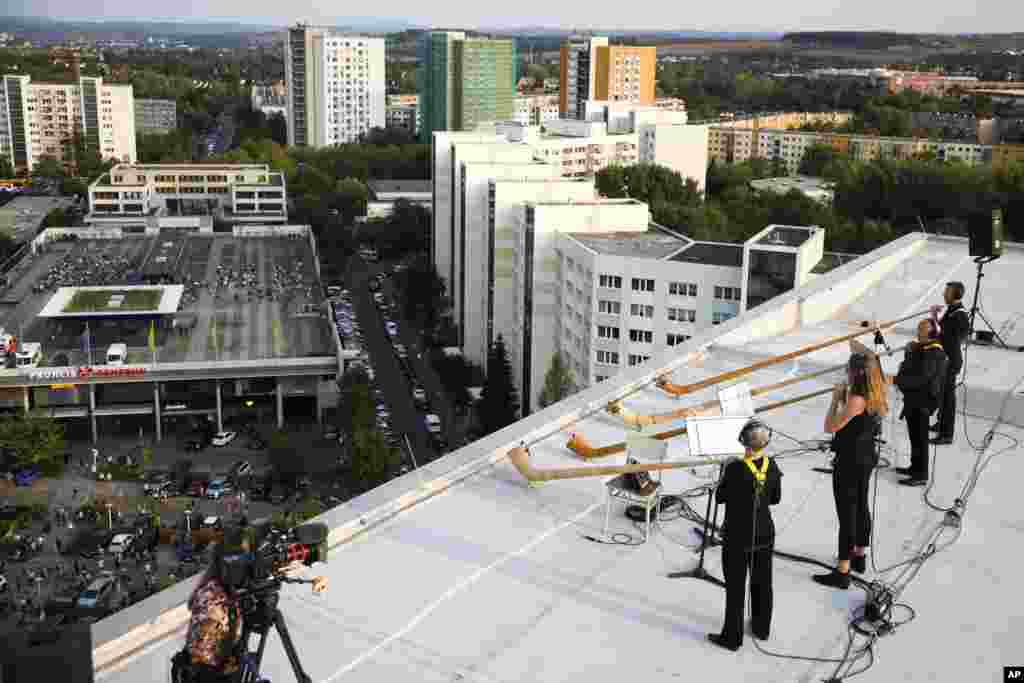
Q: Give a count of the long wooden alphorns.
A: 4